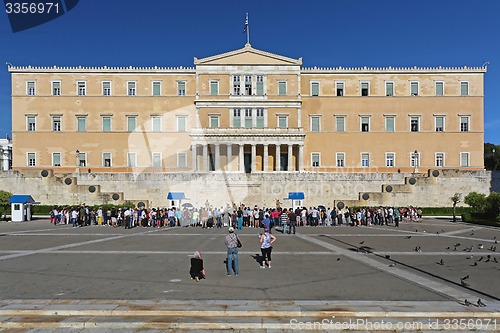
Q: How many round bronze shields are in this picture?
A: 10